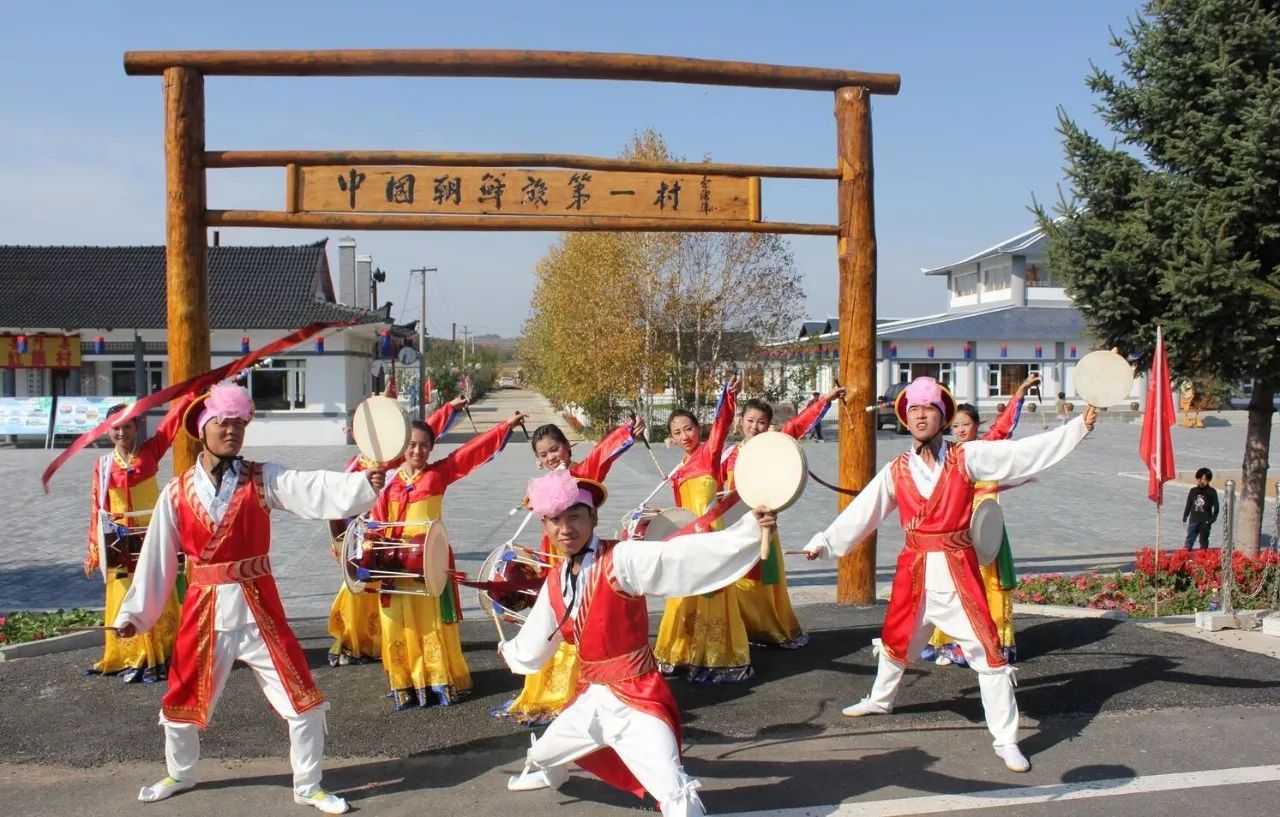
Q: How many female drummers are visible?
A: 7